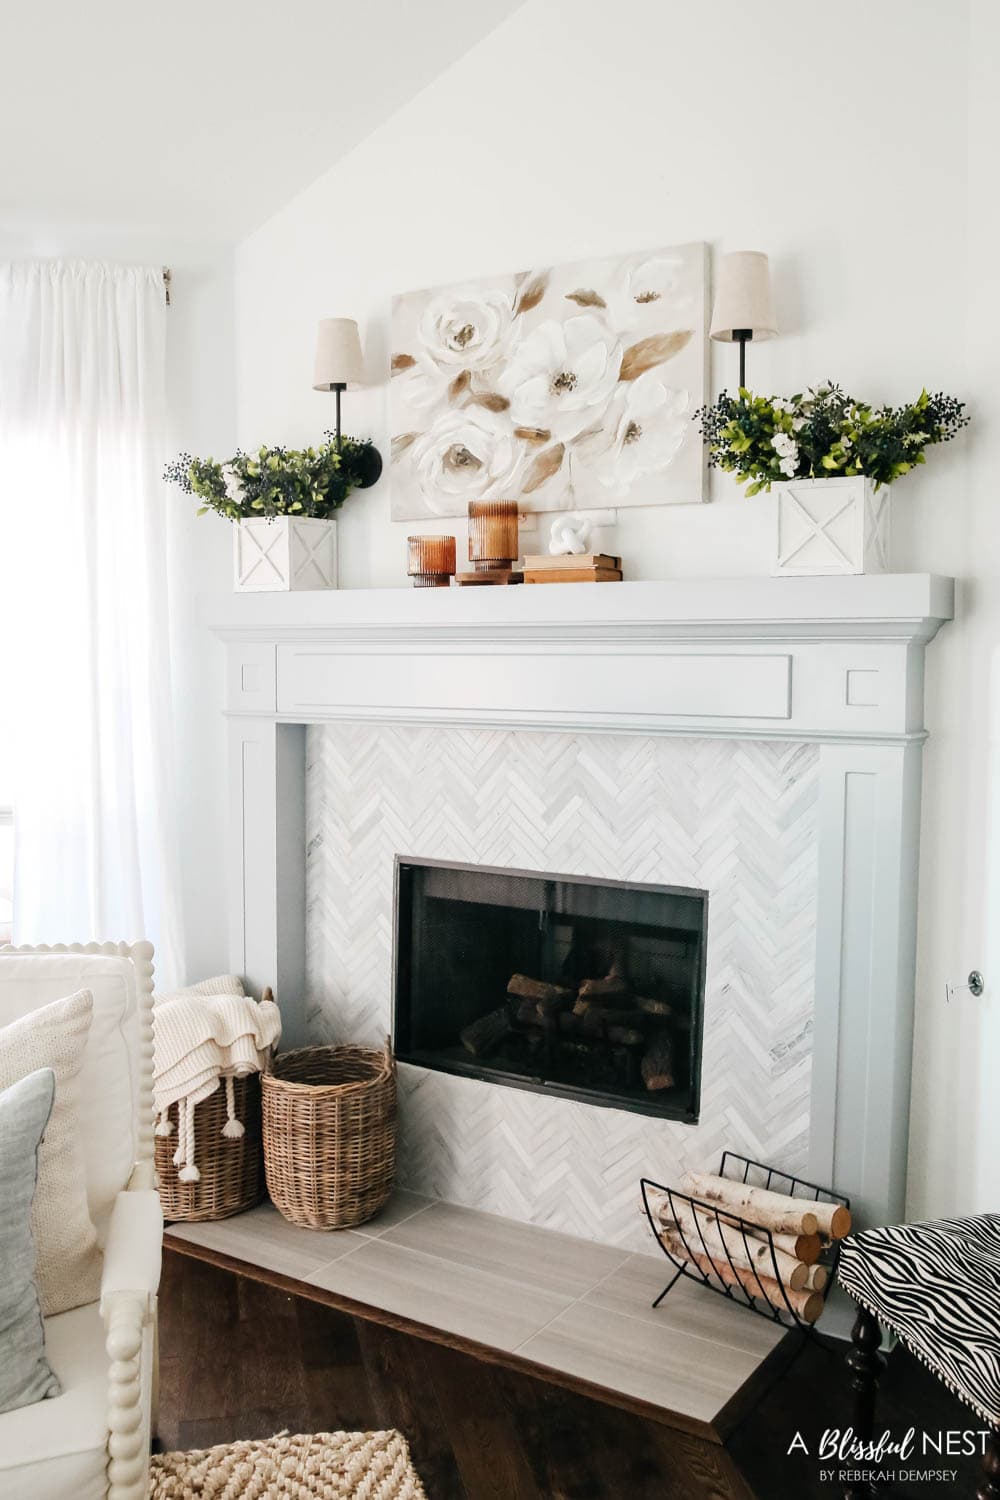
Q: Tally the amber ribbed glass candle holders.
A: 2